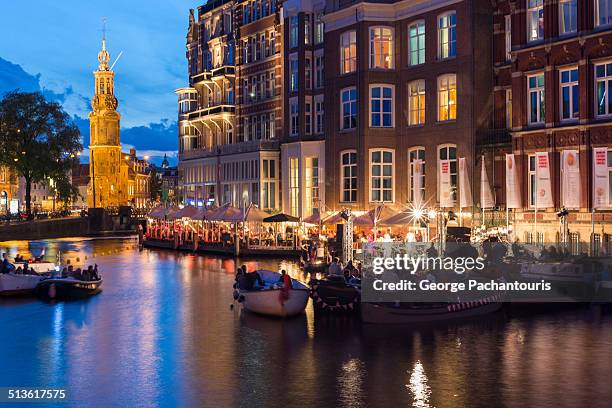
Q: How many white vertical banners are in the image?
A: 8